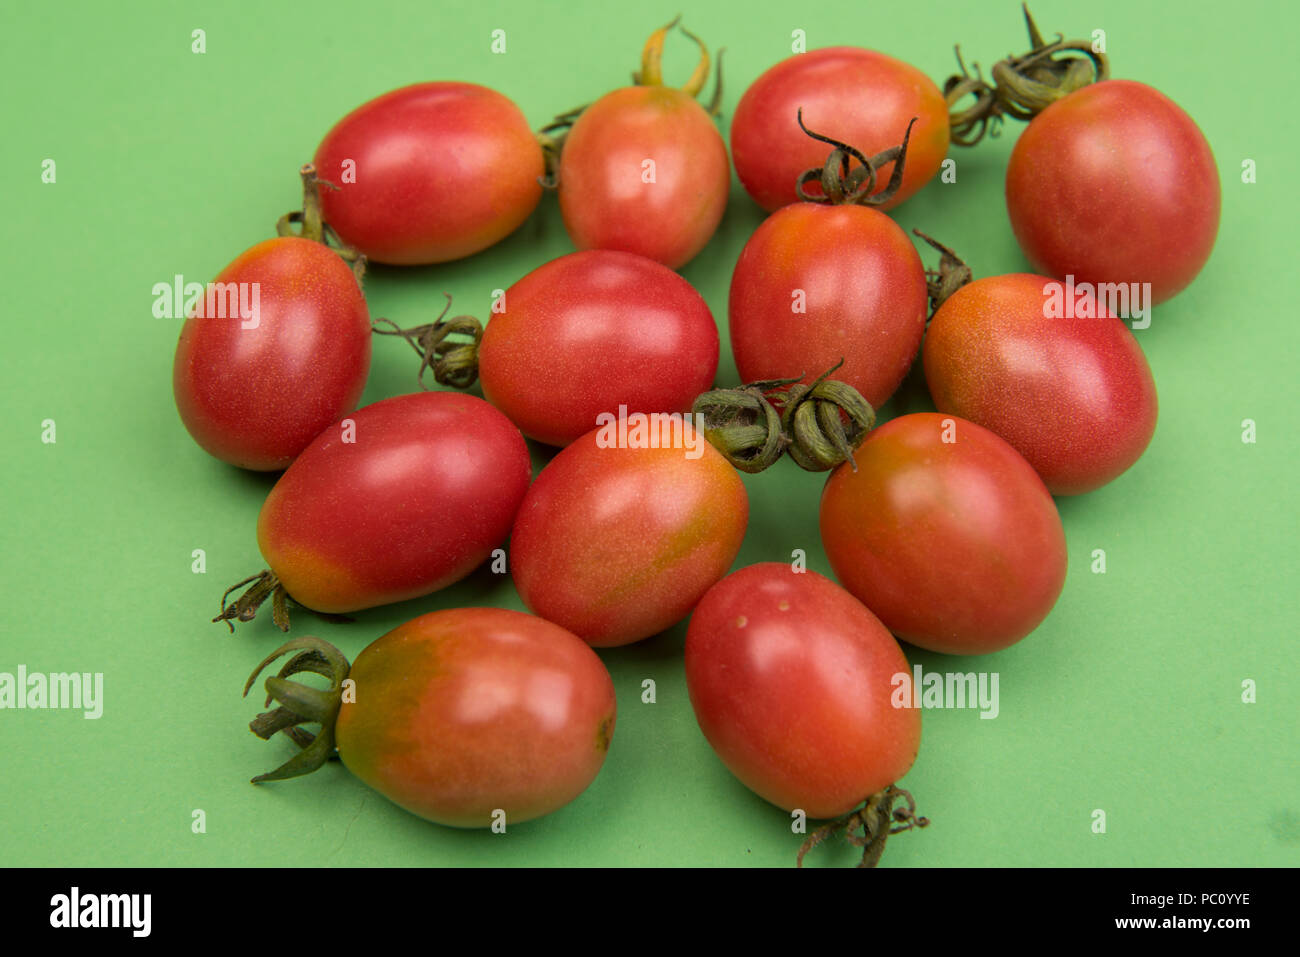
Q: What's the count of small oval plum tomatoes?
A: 13